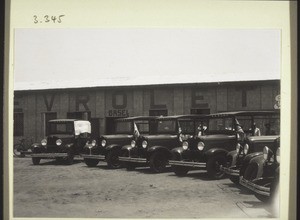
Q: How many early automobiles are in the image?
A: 6